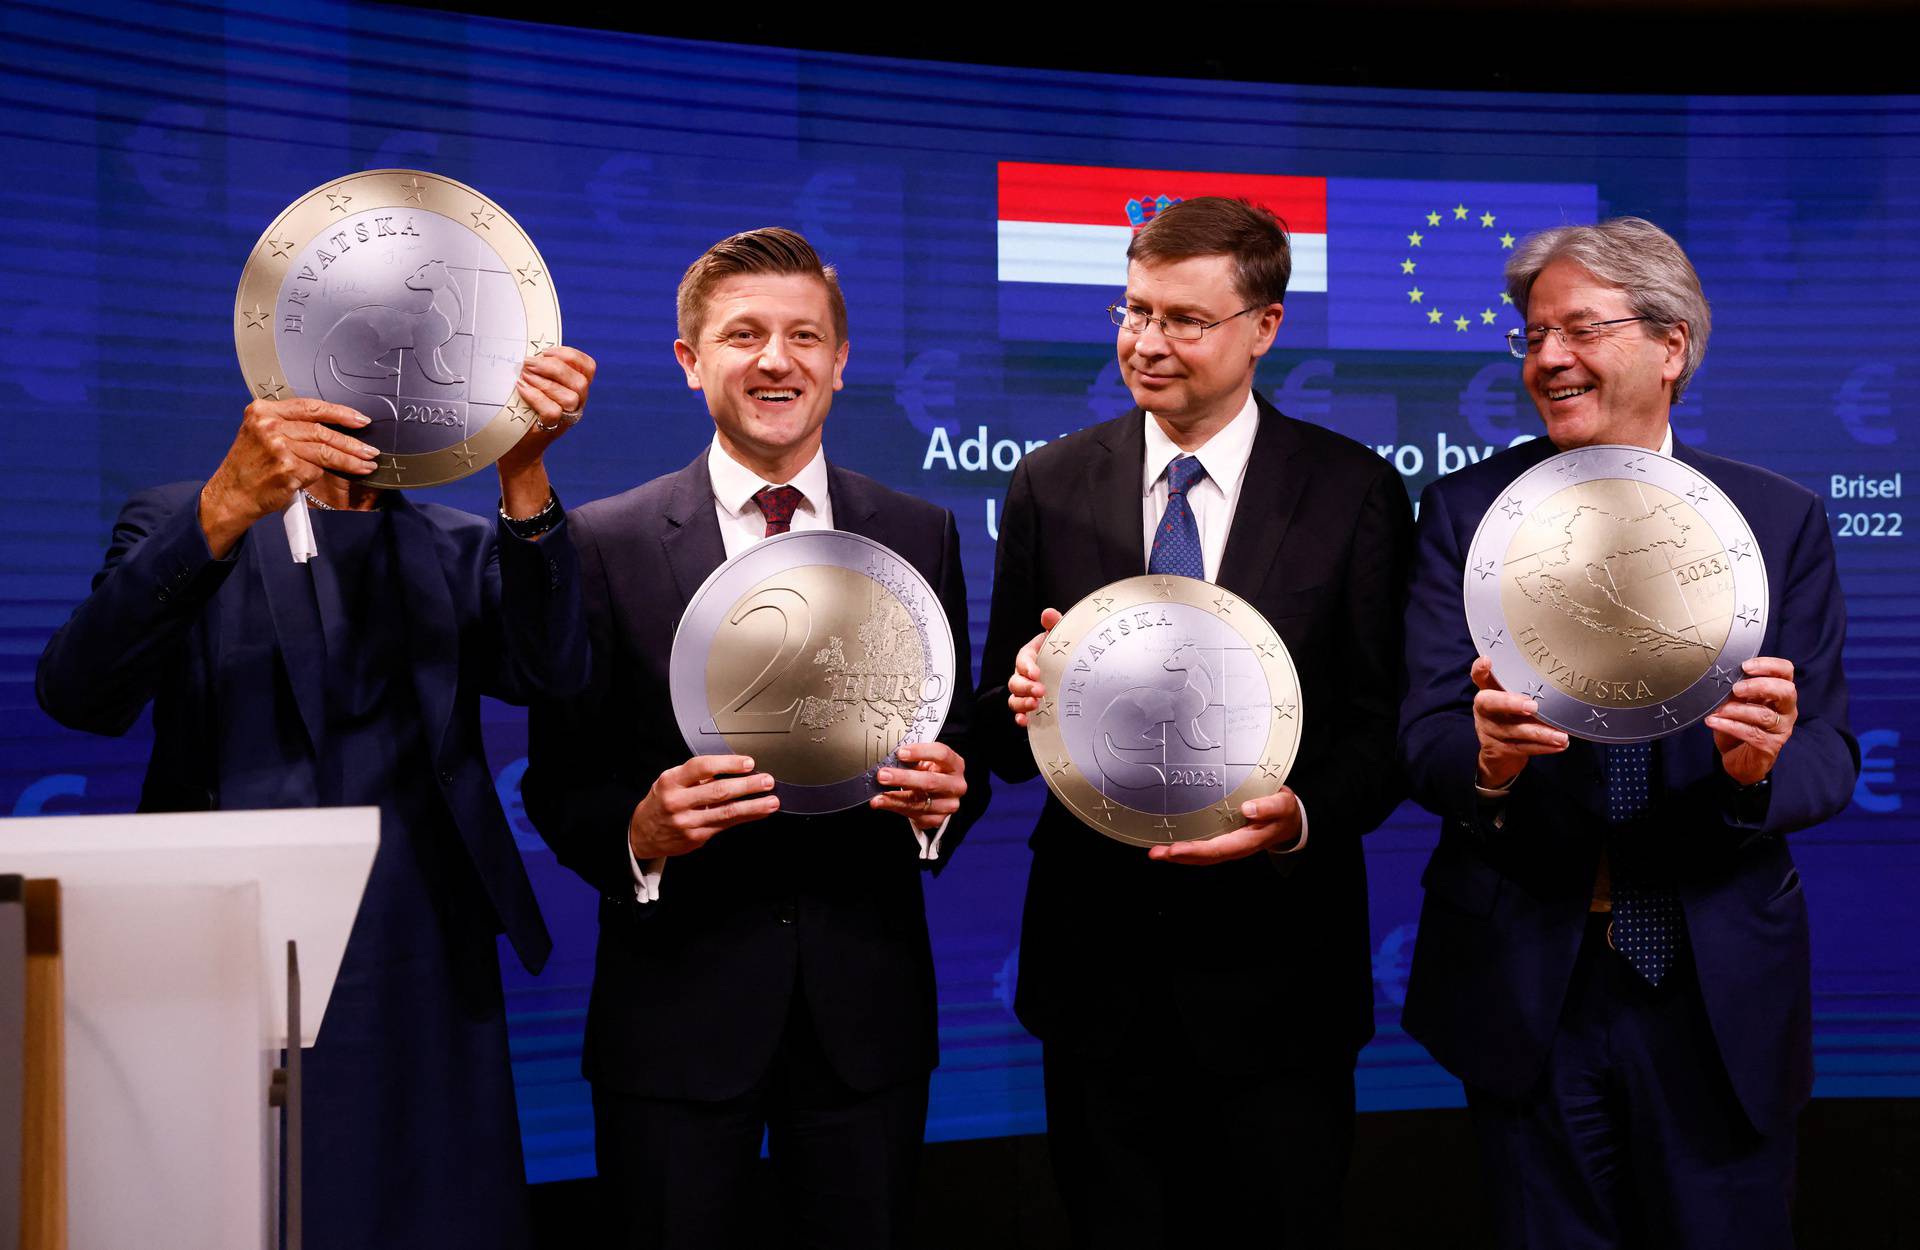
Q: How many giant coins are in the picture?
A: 4